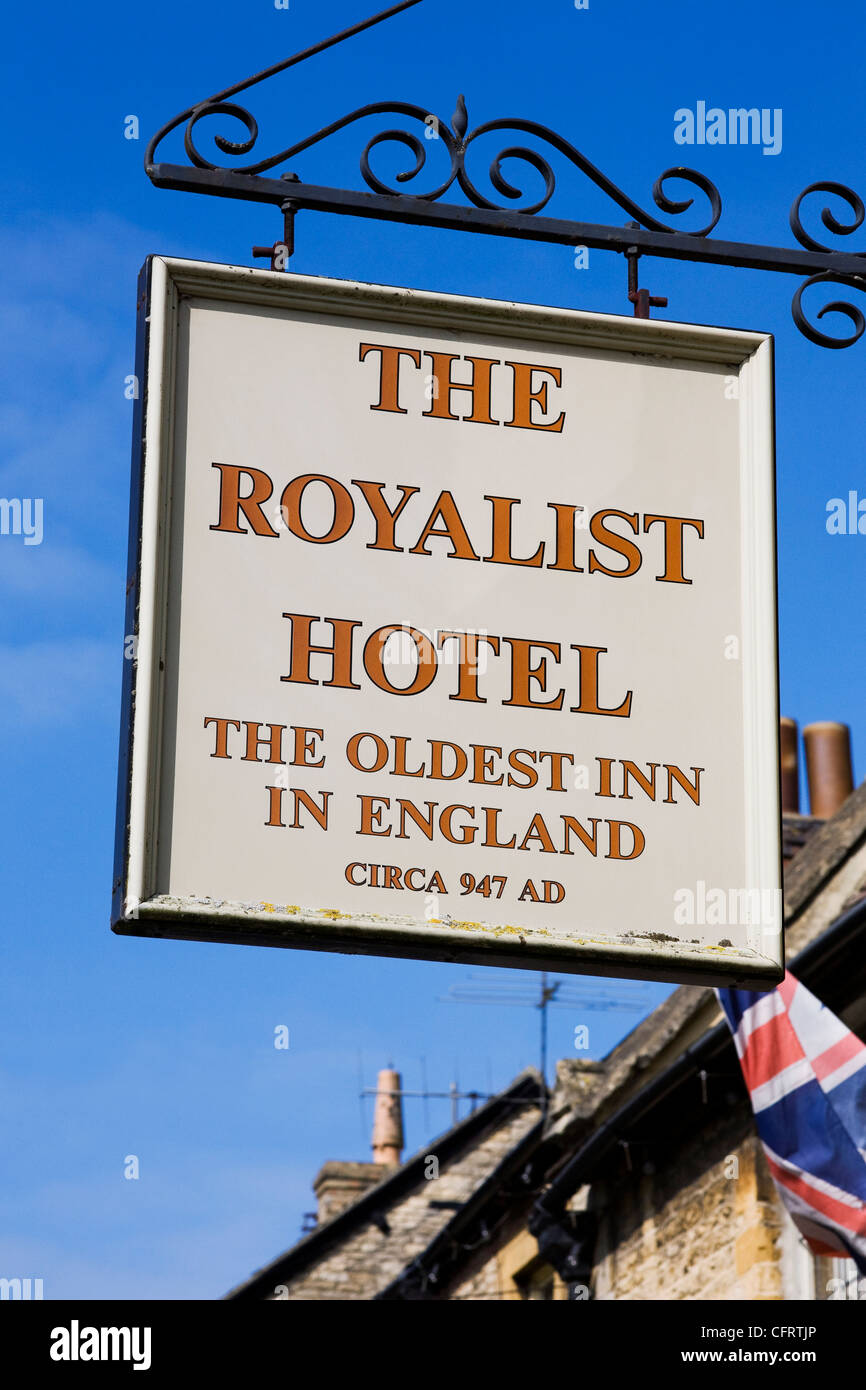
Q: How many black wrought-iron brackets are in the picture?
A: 1